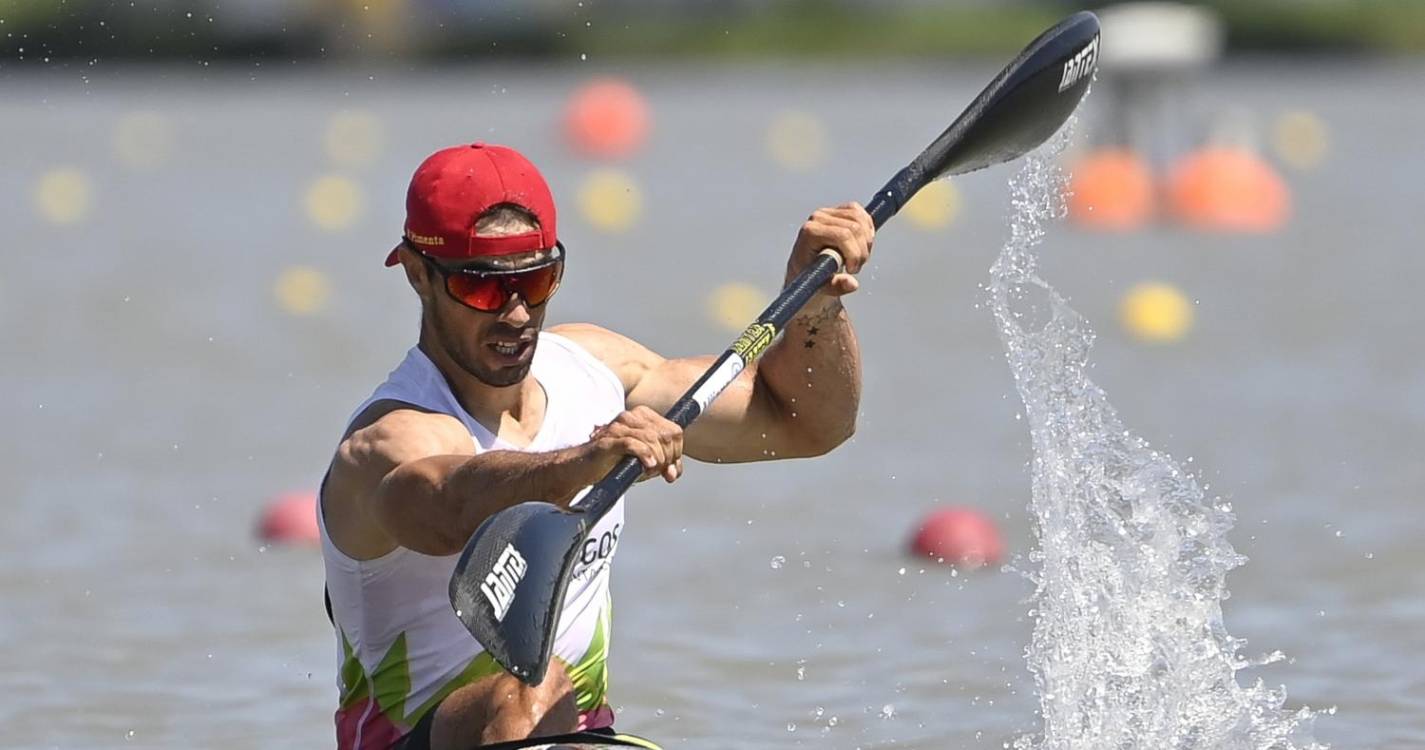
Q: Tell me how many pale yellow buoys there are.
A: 11